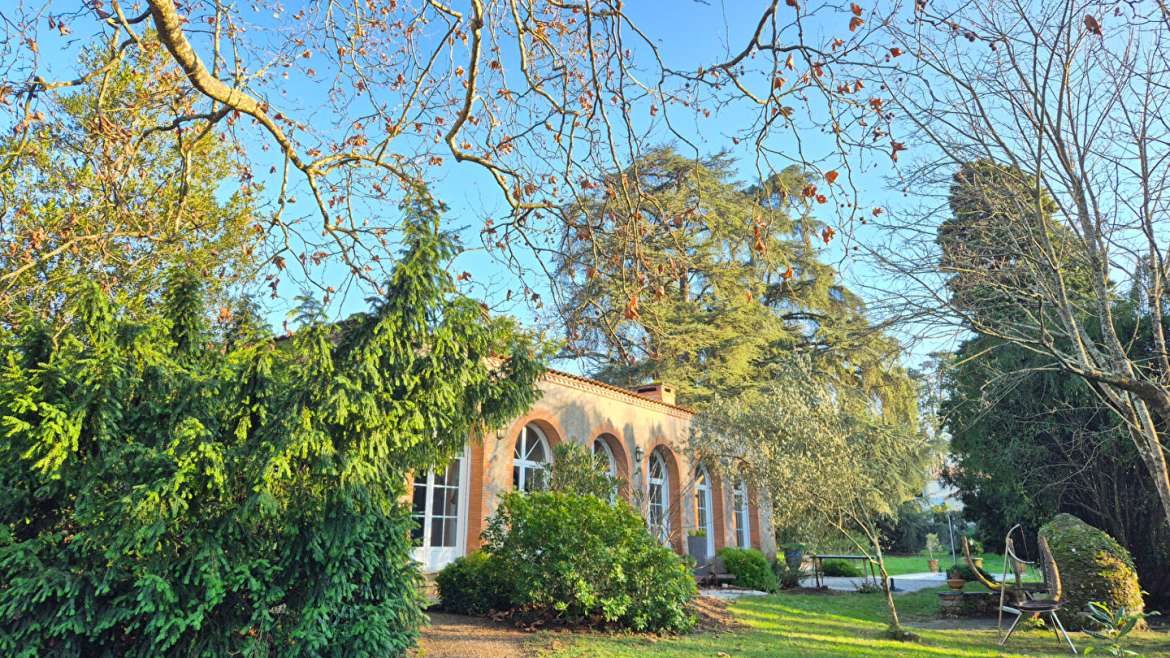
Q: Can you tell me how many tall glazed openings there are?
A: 6